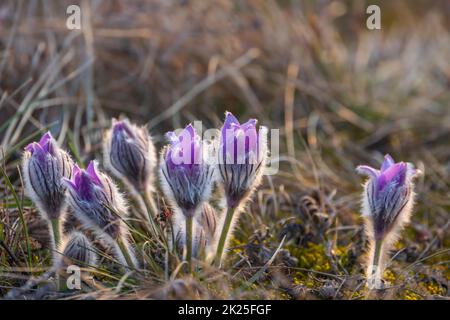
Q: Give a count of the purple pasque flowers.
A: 6